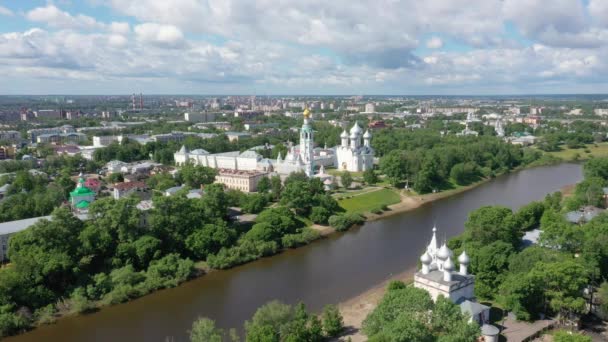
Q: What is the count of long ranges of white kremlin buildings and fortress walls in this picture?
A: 1